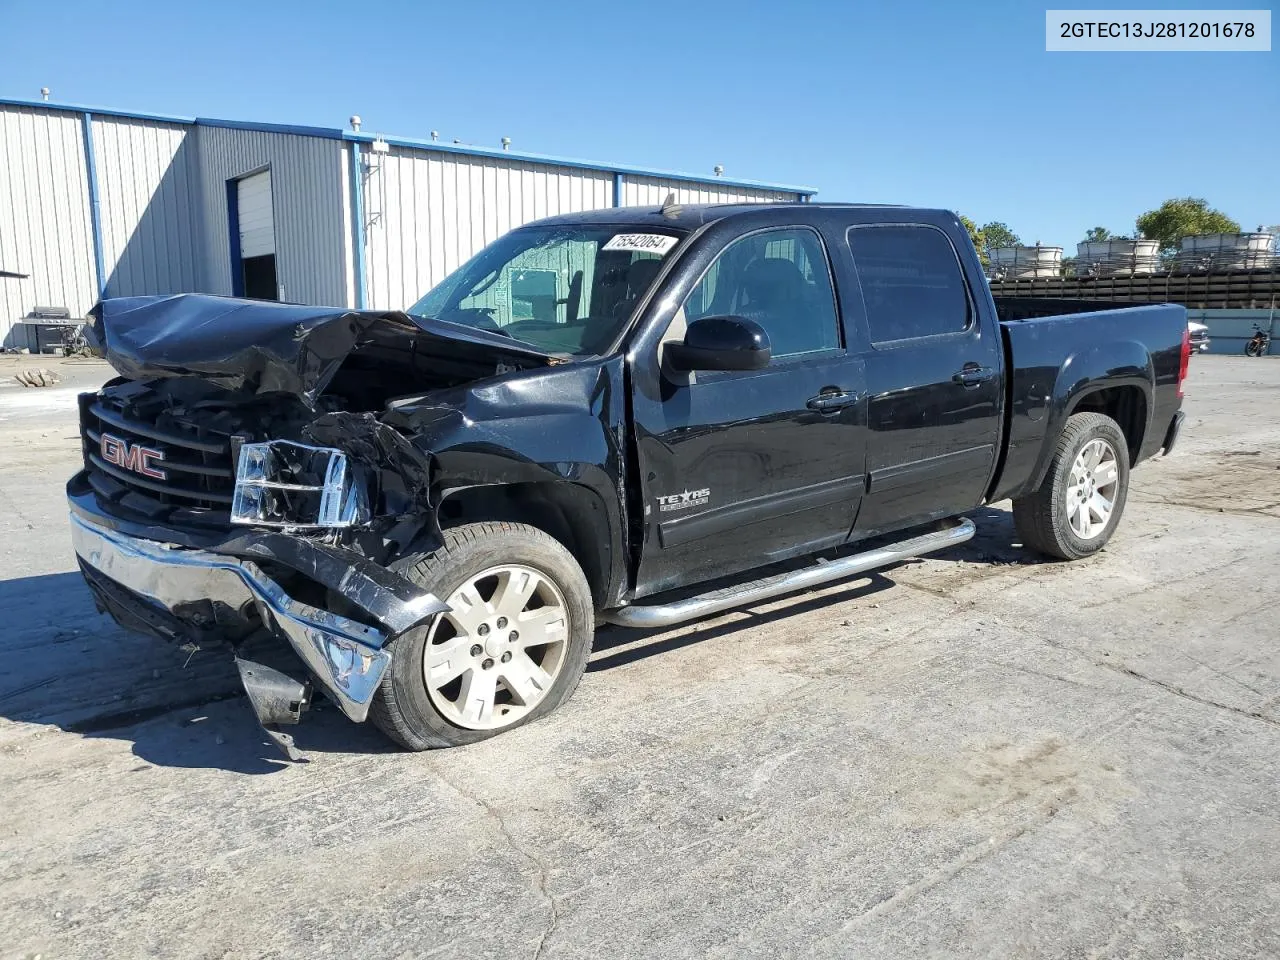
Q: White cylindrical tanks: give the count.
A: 3